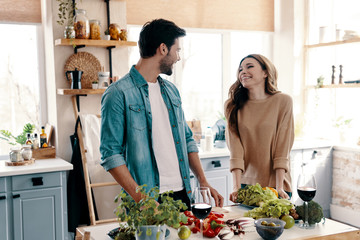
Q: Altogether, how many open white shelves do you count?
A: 2